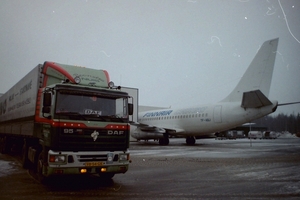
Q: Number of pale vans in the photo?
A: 2